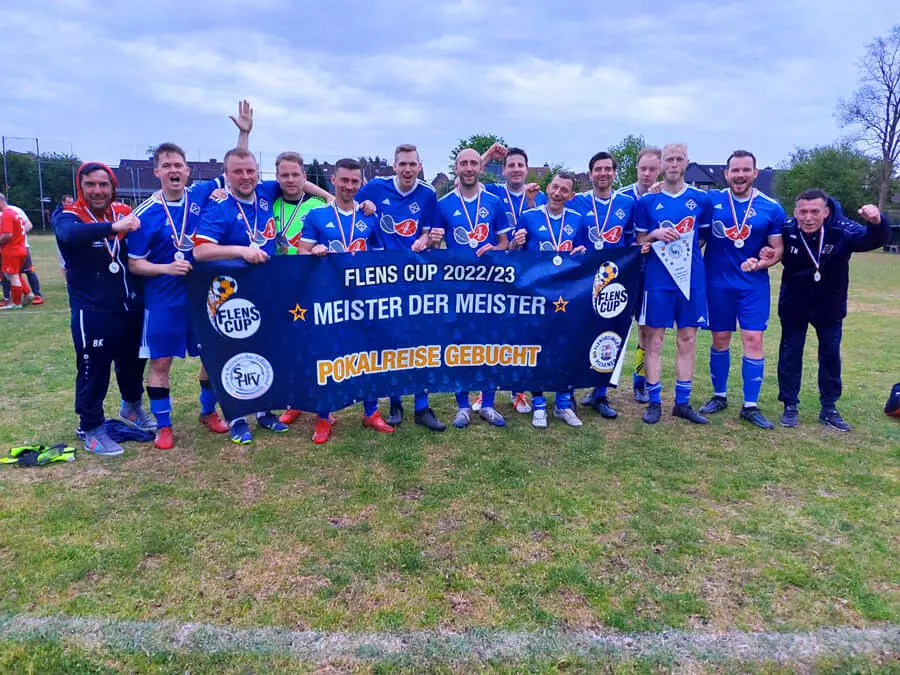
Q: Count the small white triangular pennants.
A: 1